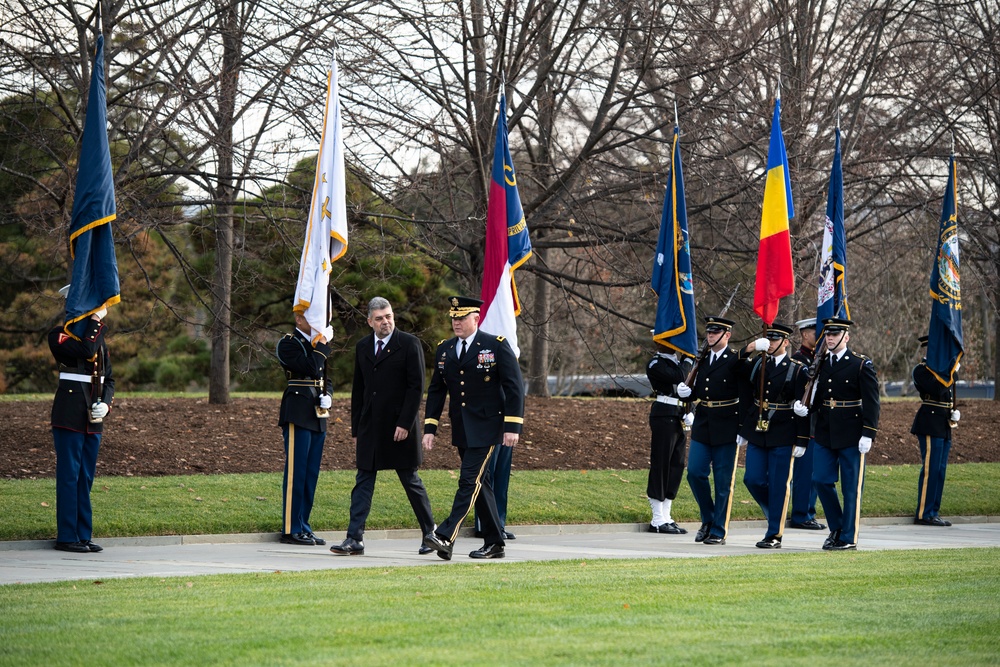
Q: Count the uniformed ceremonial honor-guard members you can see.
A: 9